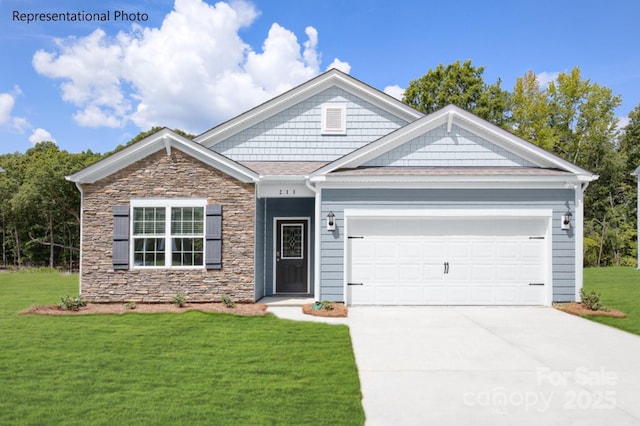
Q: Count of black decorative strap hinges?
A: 4